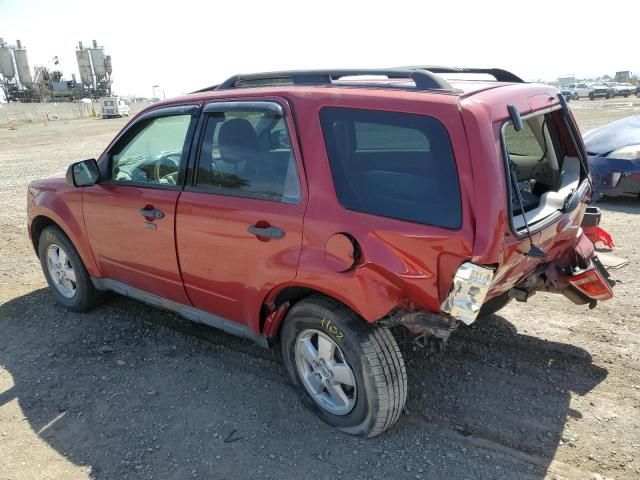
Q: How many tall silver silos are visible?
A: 4